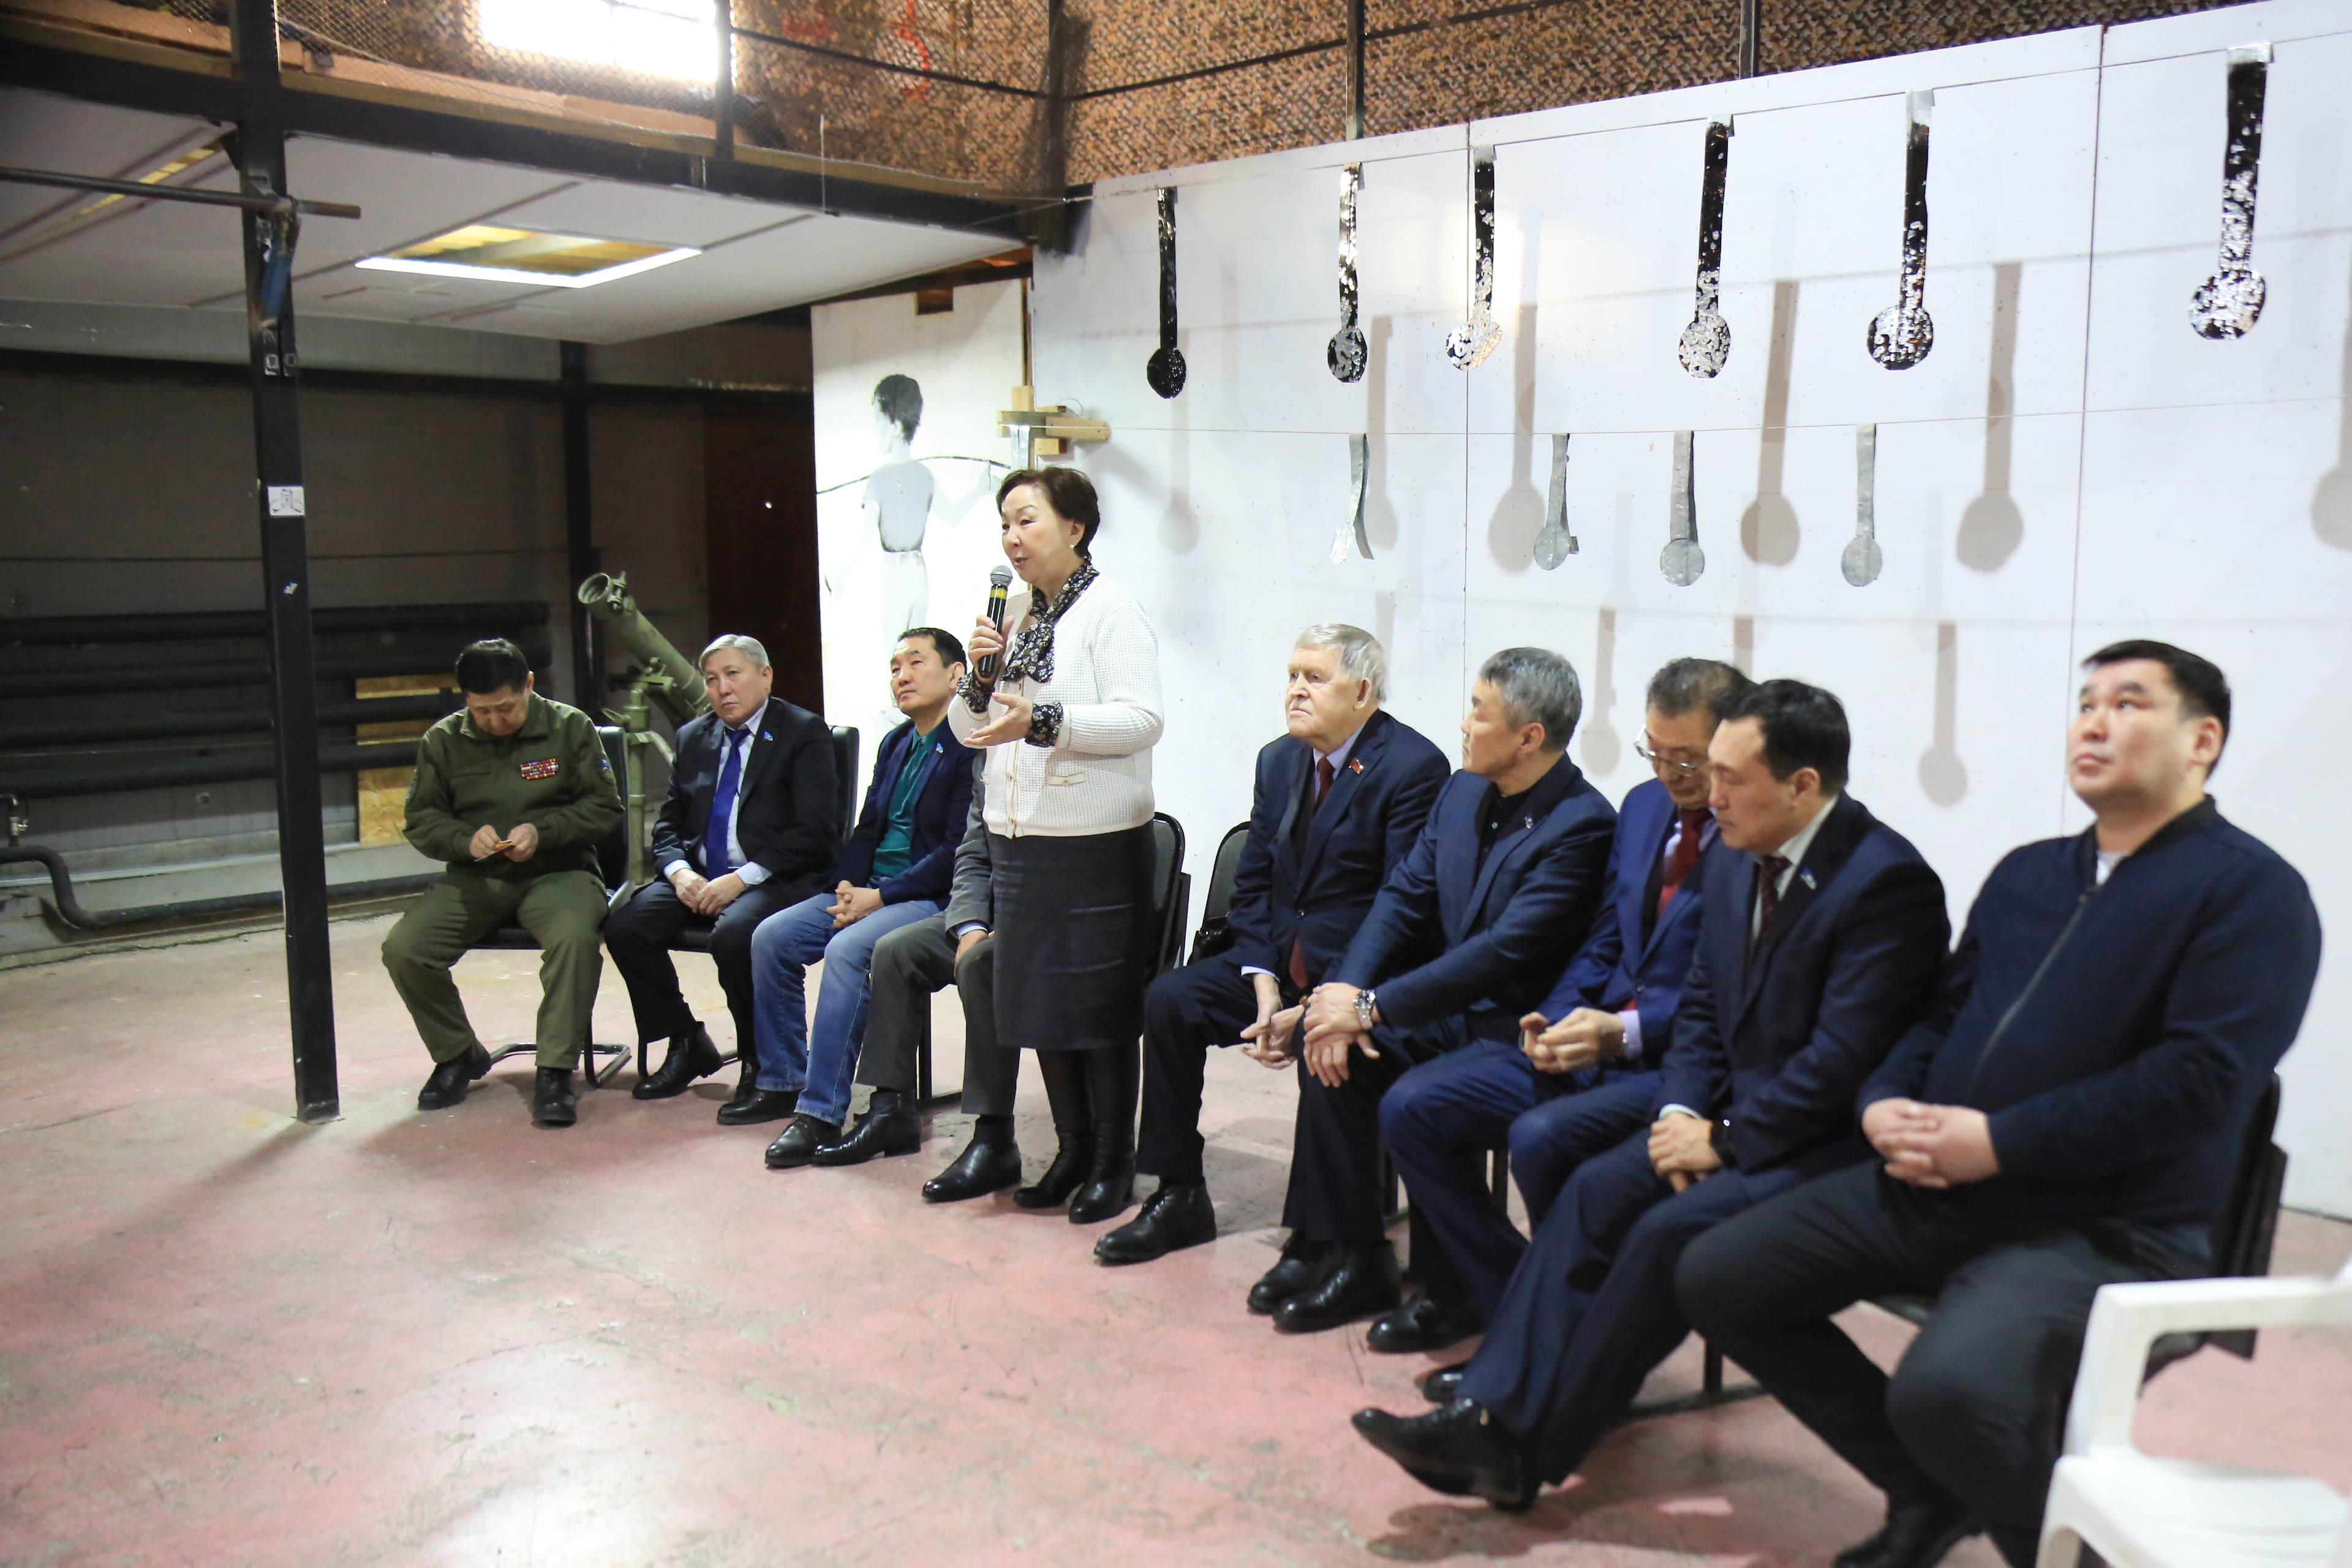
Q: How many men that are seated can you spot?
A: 9